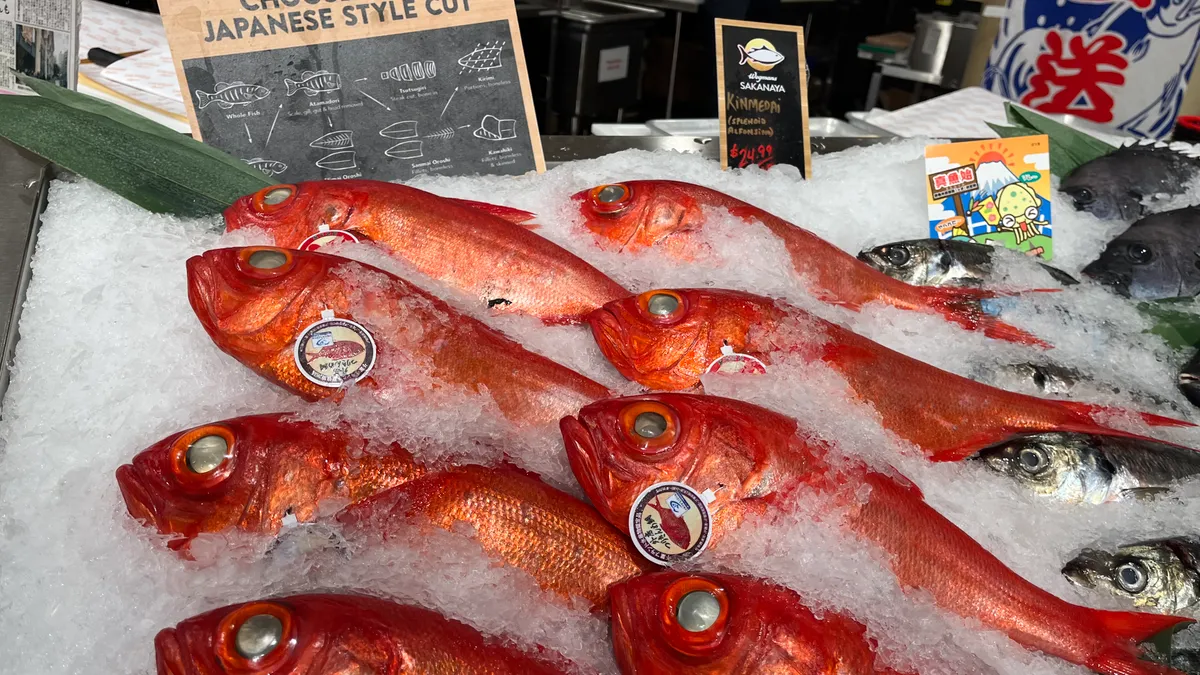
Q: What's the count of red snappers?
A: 8